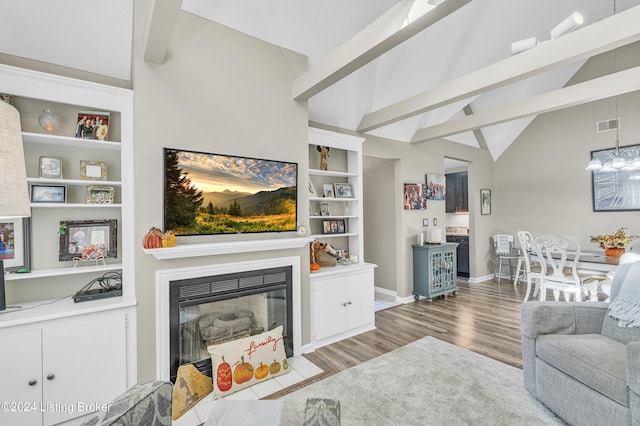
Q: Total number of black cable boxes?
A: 1